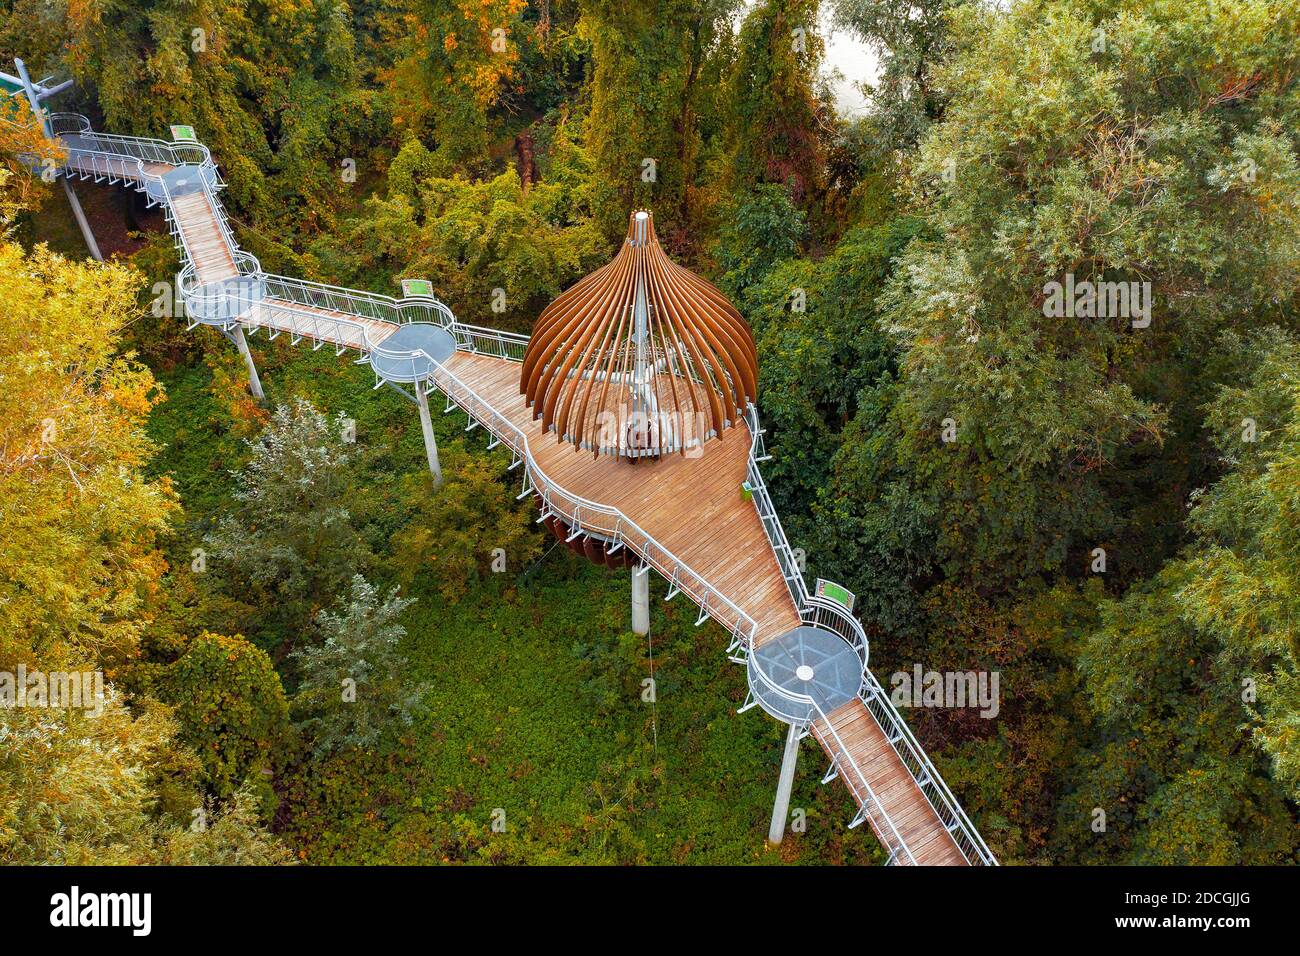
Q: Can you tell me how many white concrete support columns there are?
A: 5